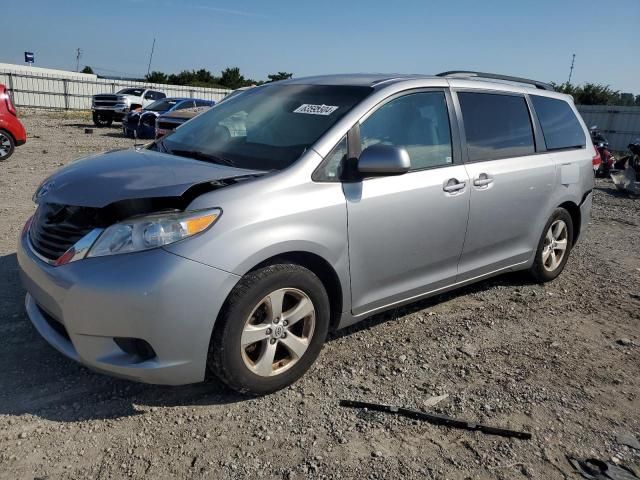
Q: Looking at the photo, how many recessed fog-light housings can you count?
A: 1